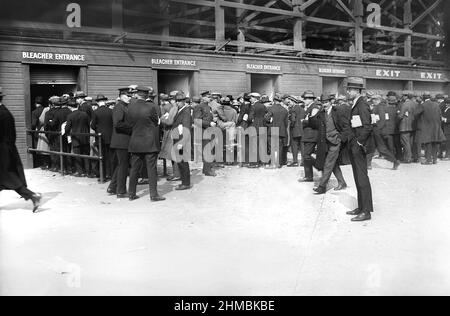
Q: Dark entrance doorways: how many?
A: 4